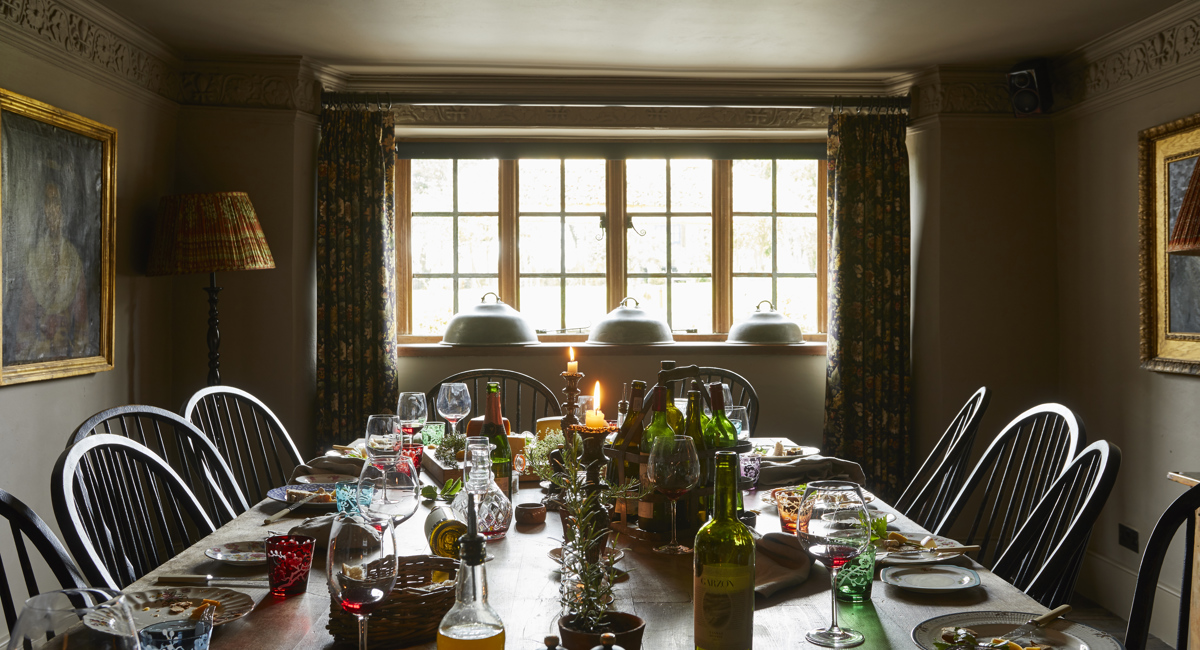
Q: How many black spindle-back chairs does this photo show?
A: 10